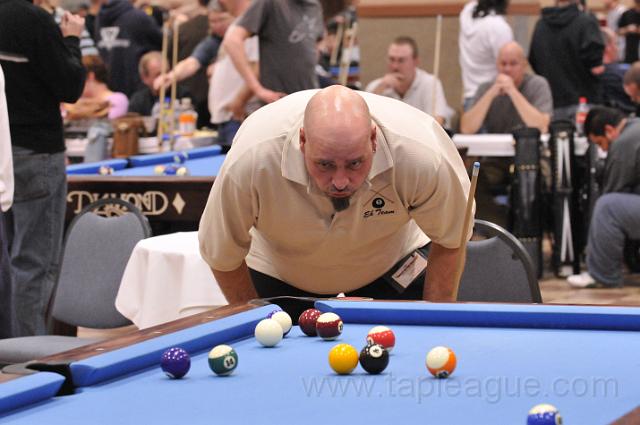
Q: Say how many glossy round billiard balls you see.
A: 11